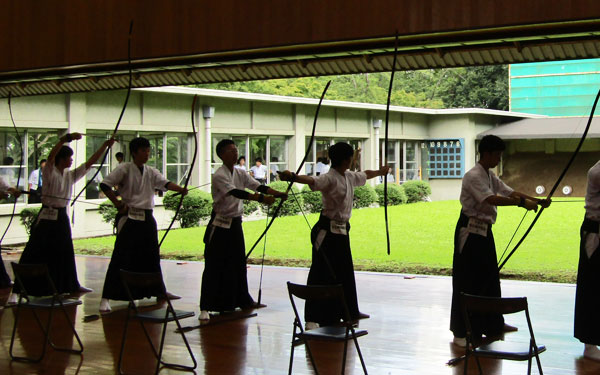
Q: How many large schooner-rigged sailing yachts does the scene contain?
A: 0